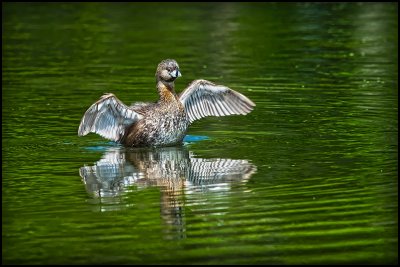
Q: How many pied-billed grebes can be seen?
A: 1